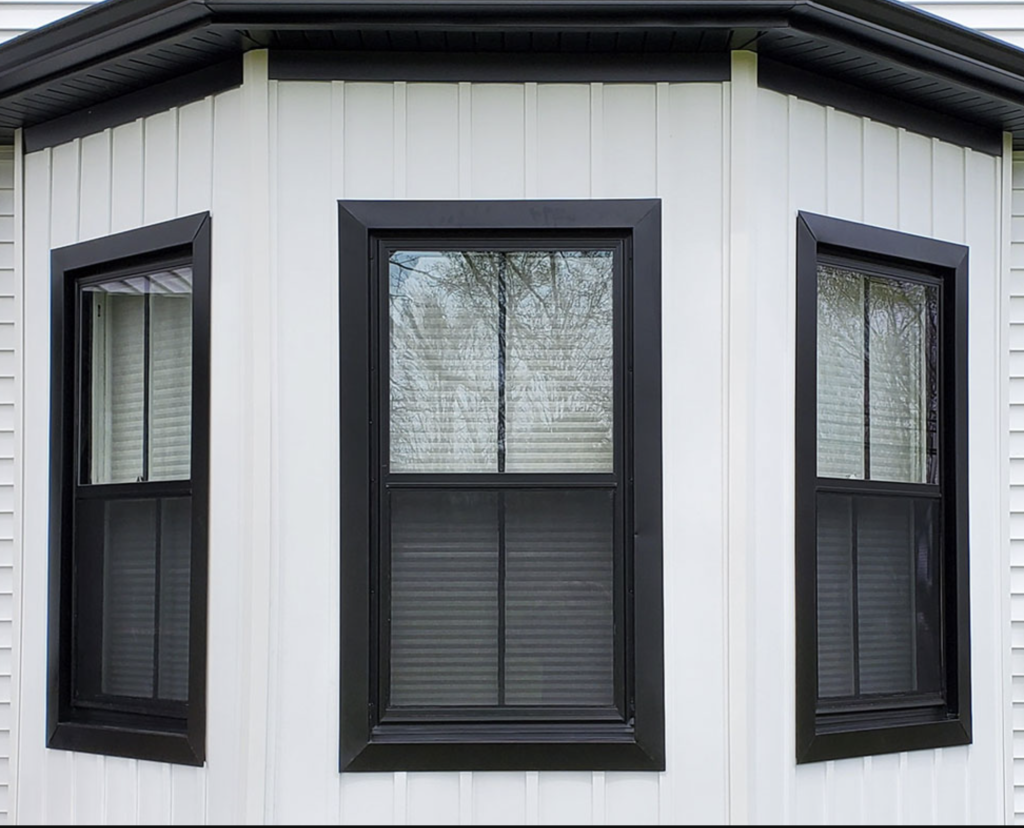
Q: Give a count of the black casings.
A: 3